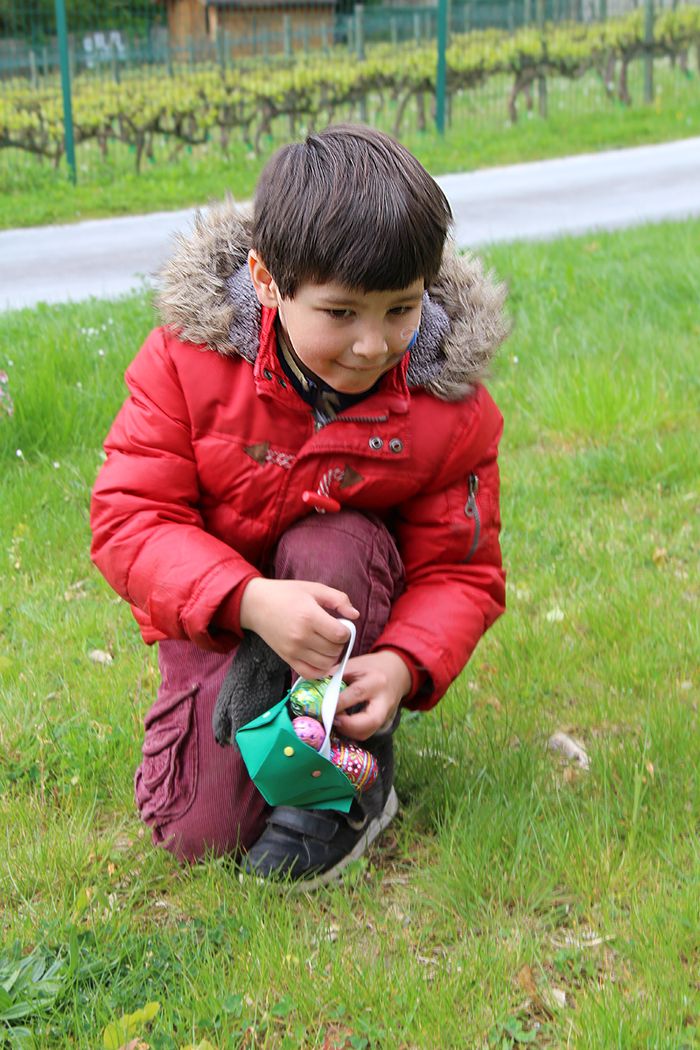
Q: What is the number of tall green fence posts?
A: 2